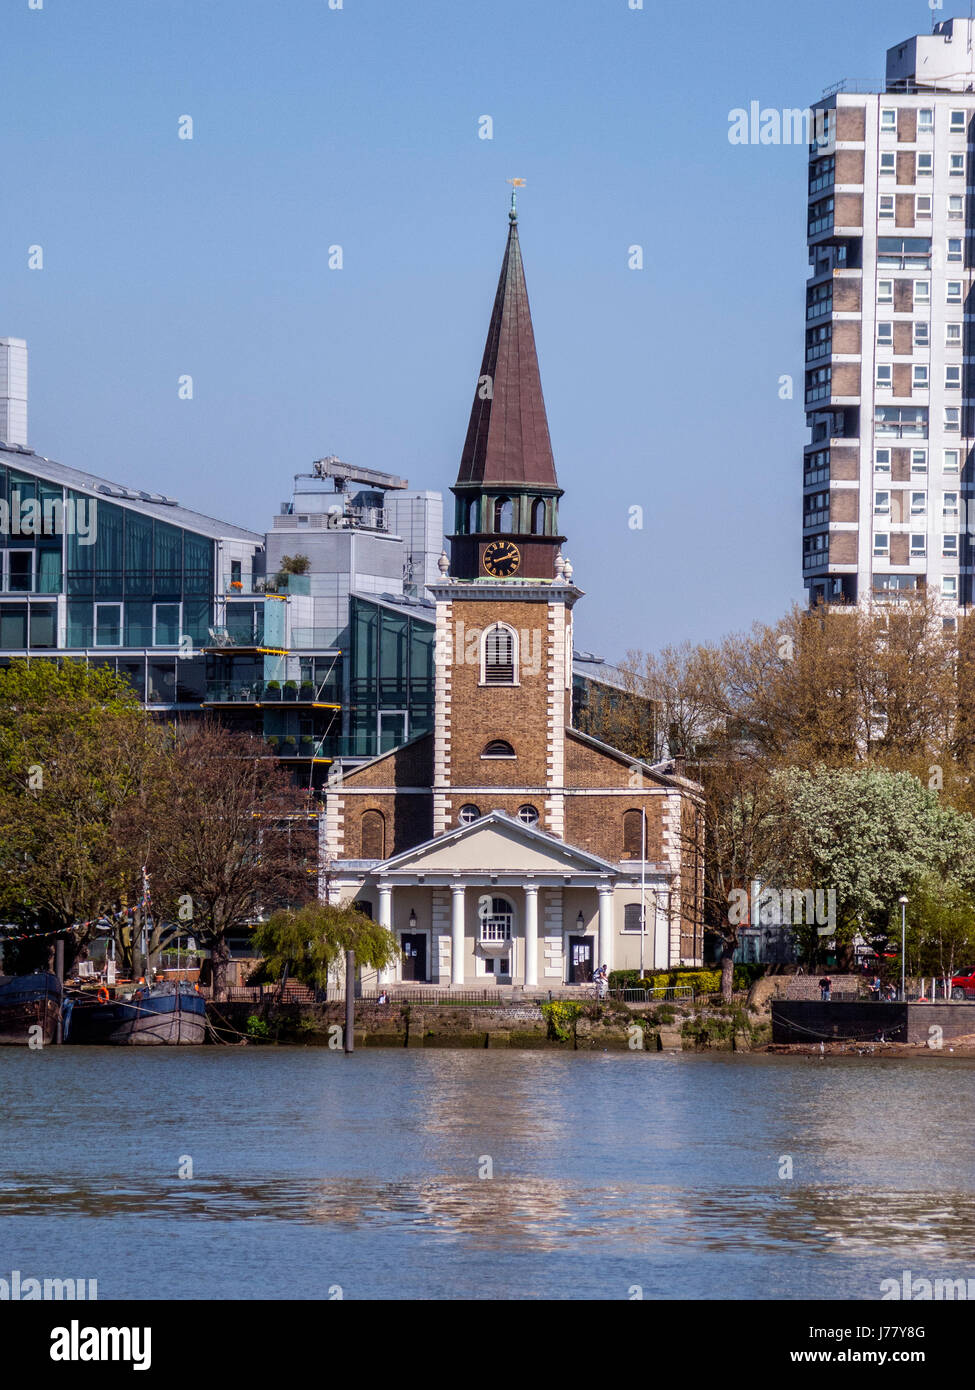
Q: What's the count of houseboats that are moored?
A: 2